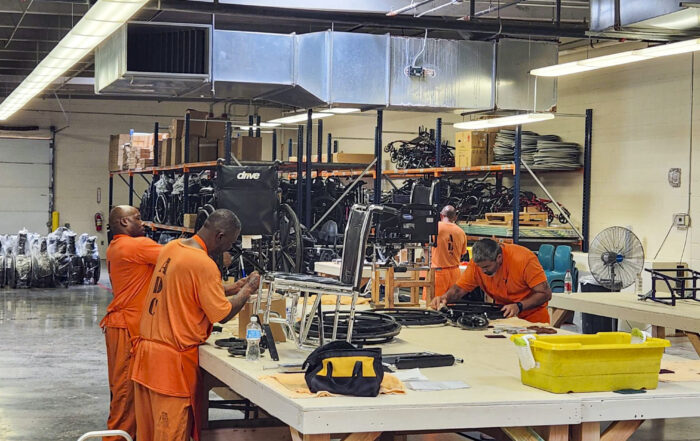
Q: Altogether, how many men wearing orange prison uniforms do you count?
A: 4